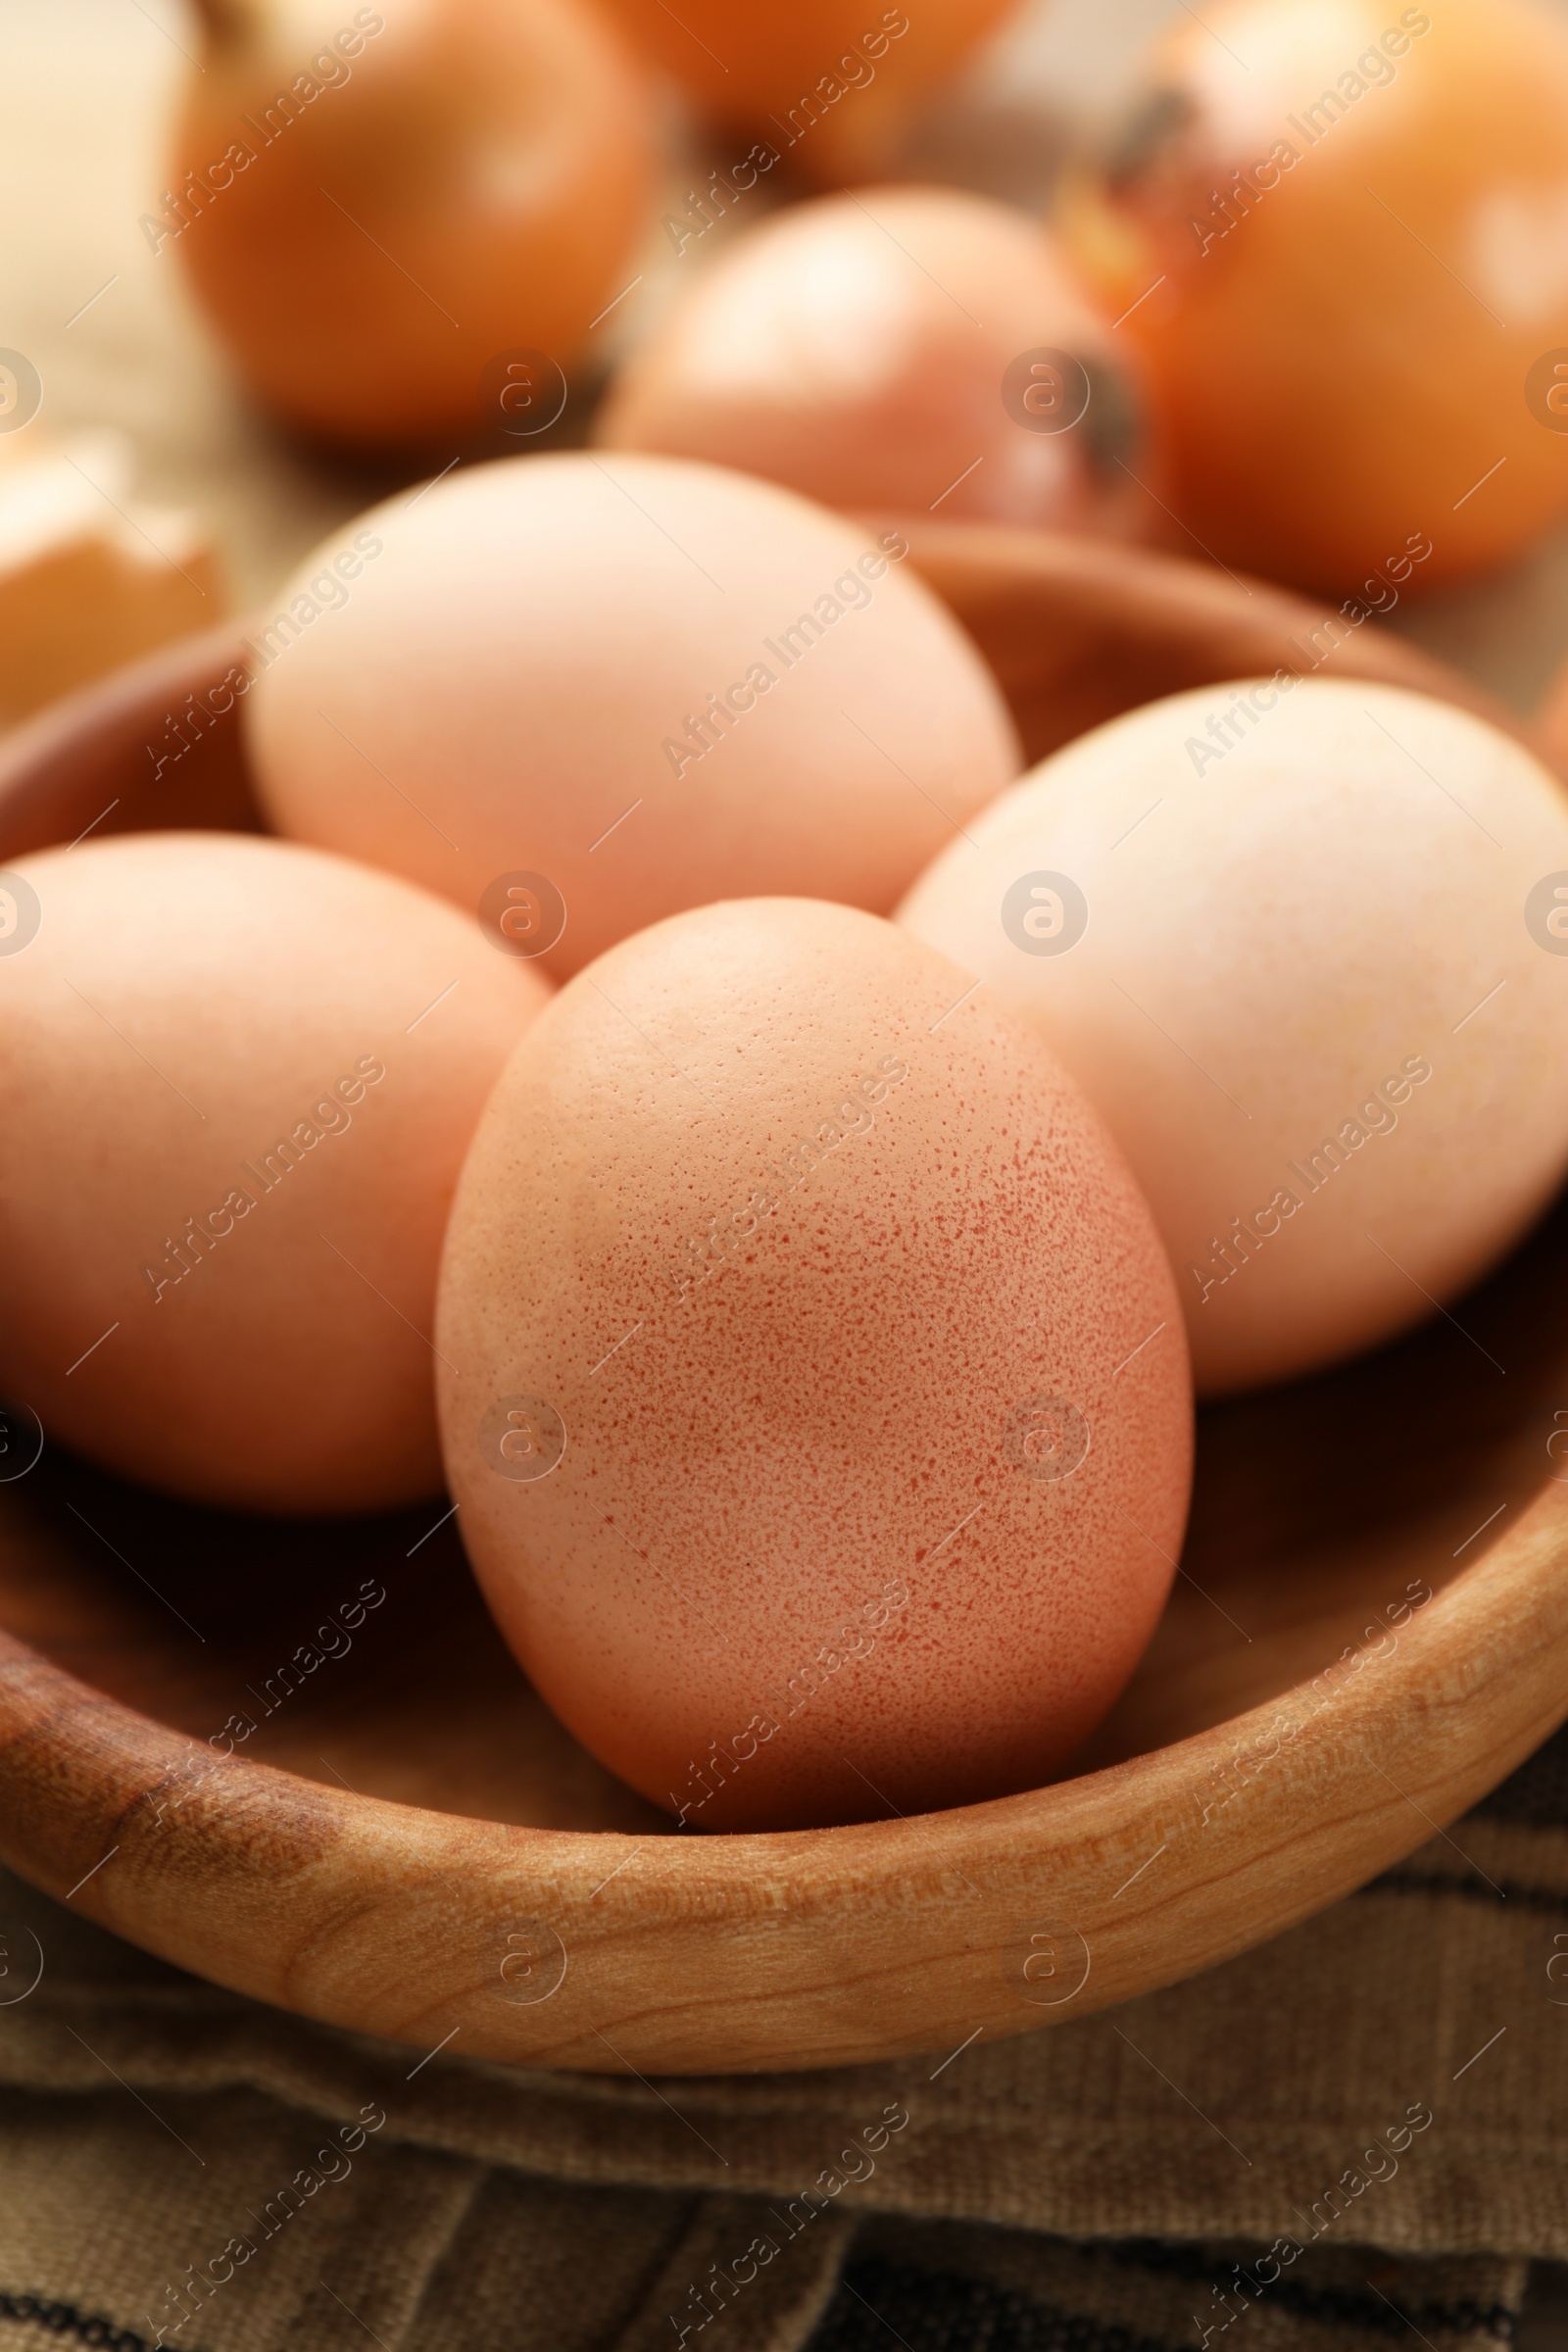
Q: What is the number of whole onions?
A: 4